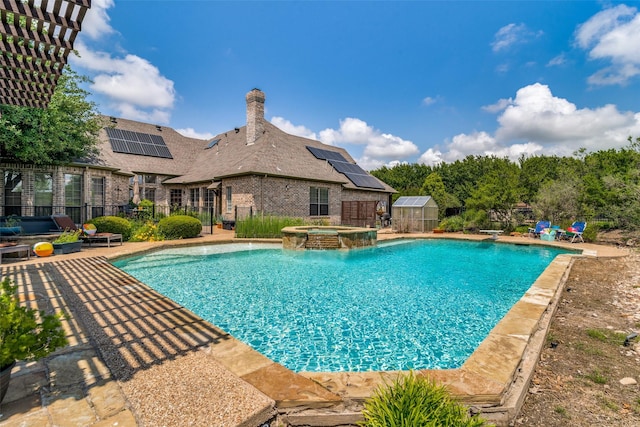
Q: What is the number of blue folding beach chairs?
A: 2